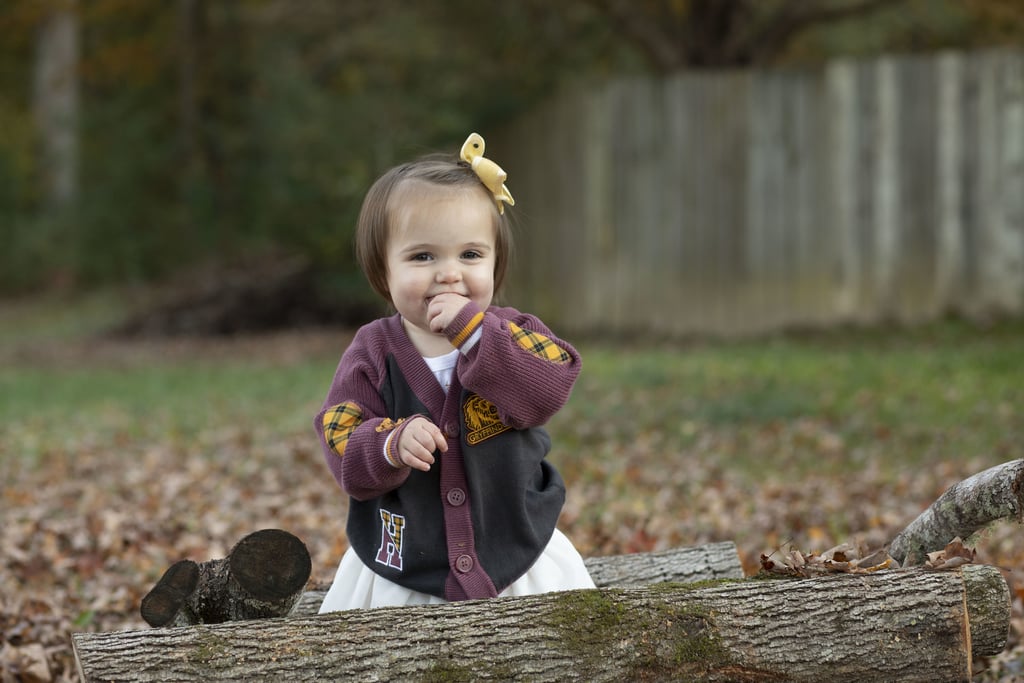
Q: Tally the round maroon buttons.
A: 3